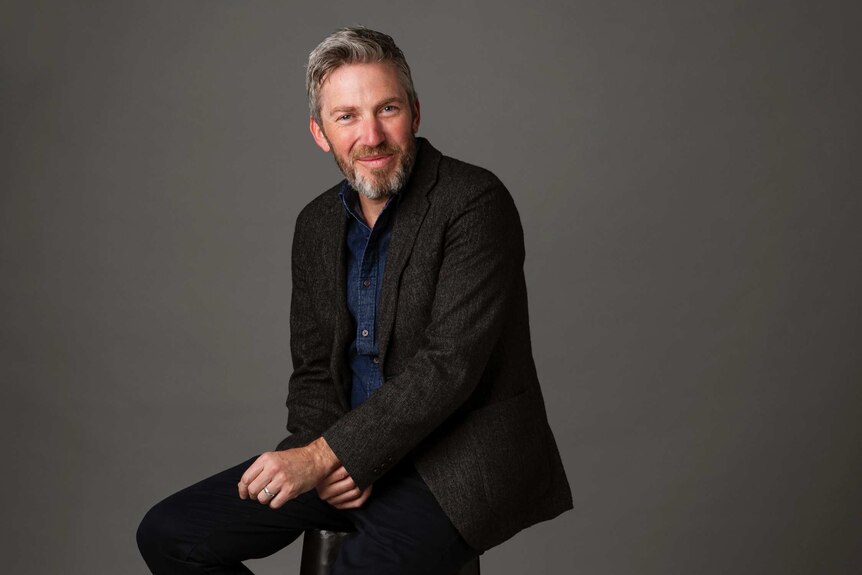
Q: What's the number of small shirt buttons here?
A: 3